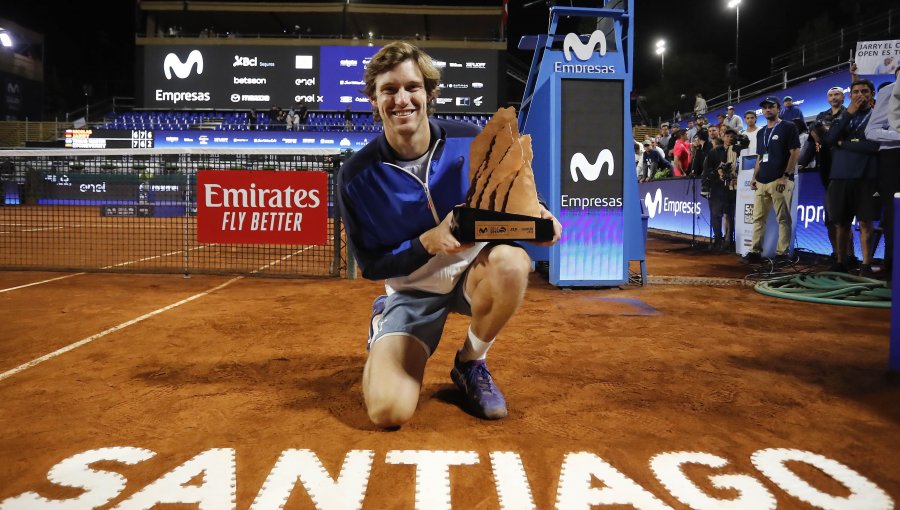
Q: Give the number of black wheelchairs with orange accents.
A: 0